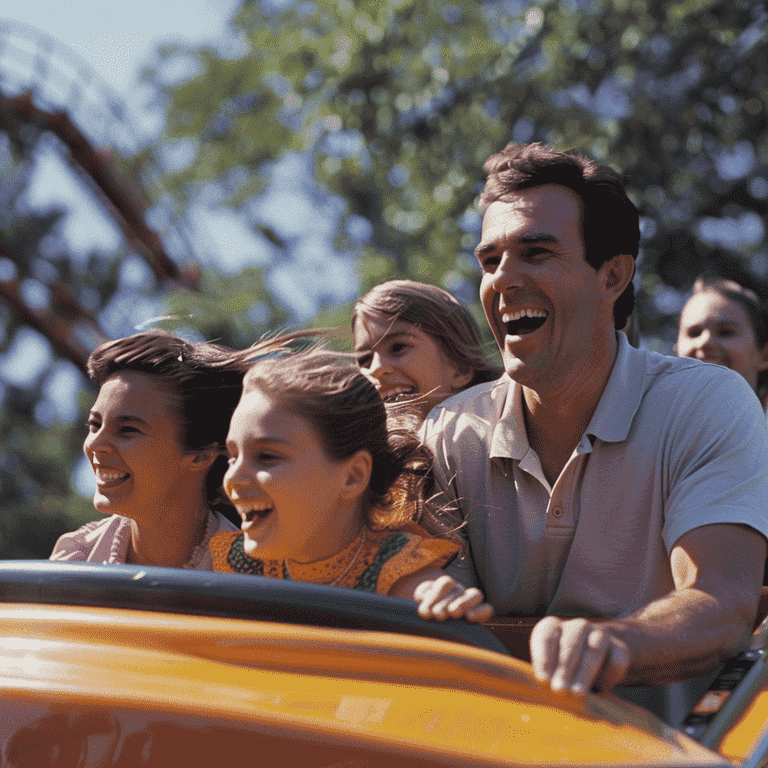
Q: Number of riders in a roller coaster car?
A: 5